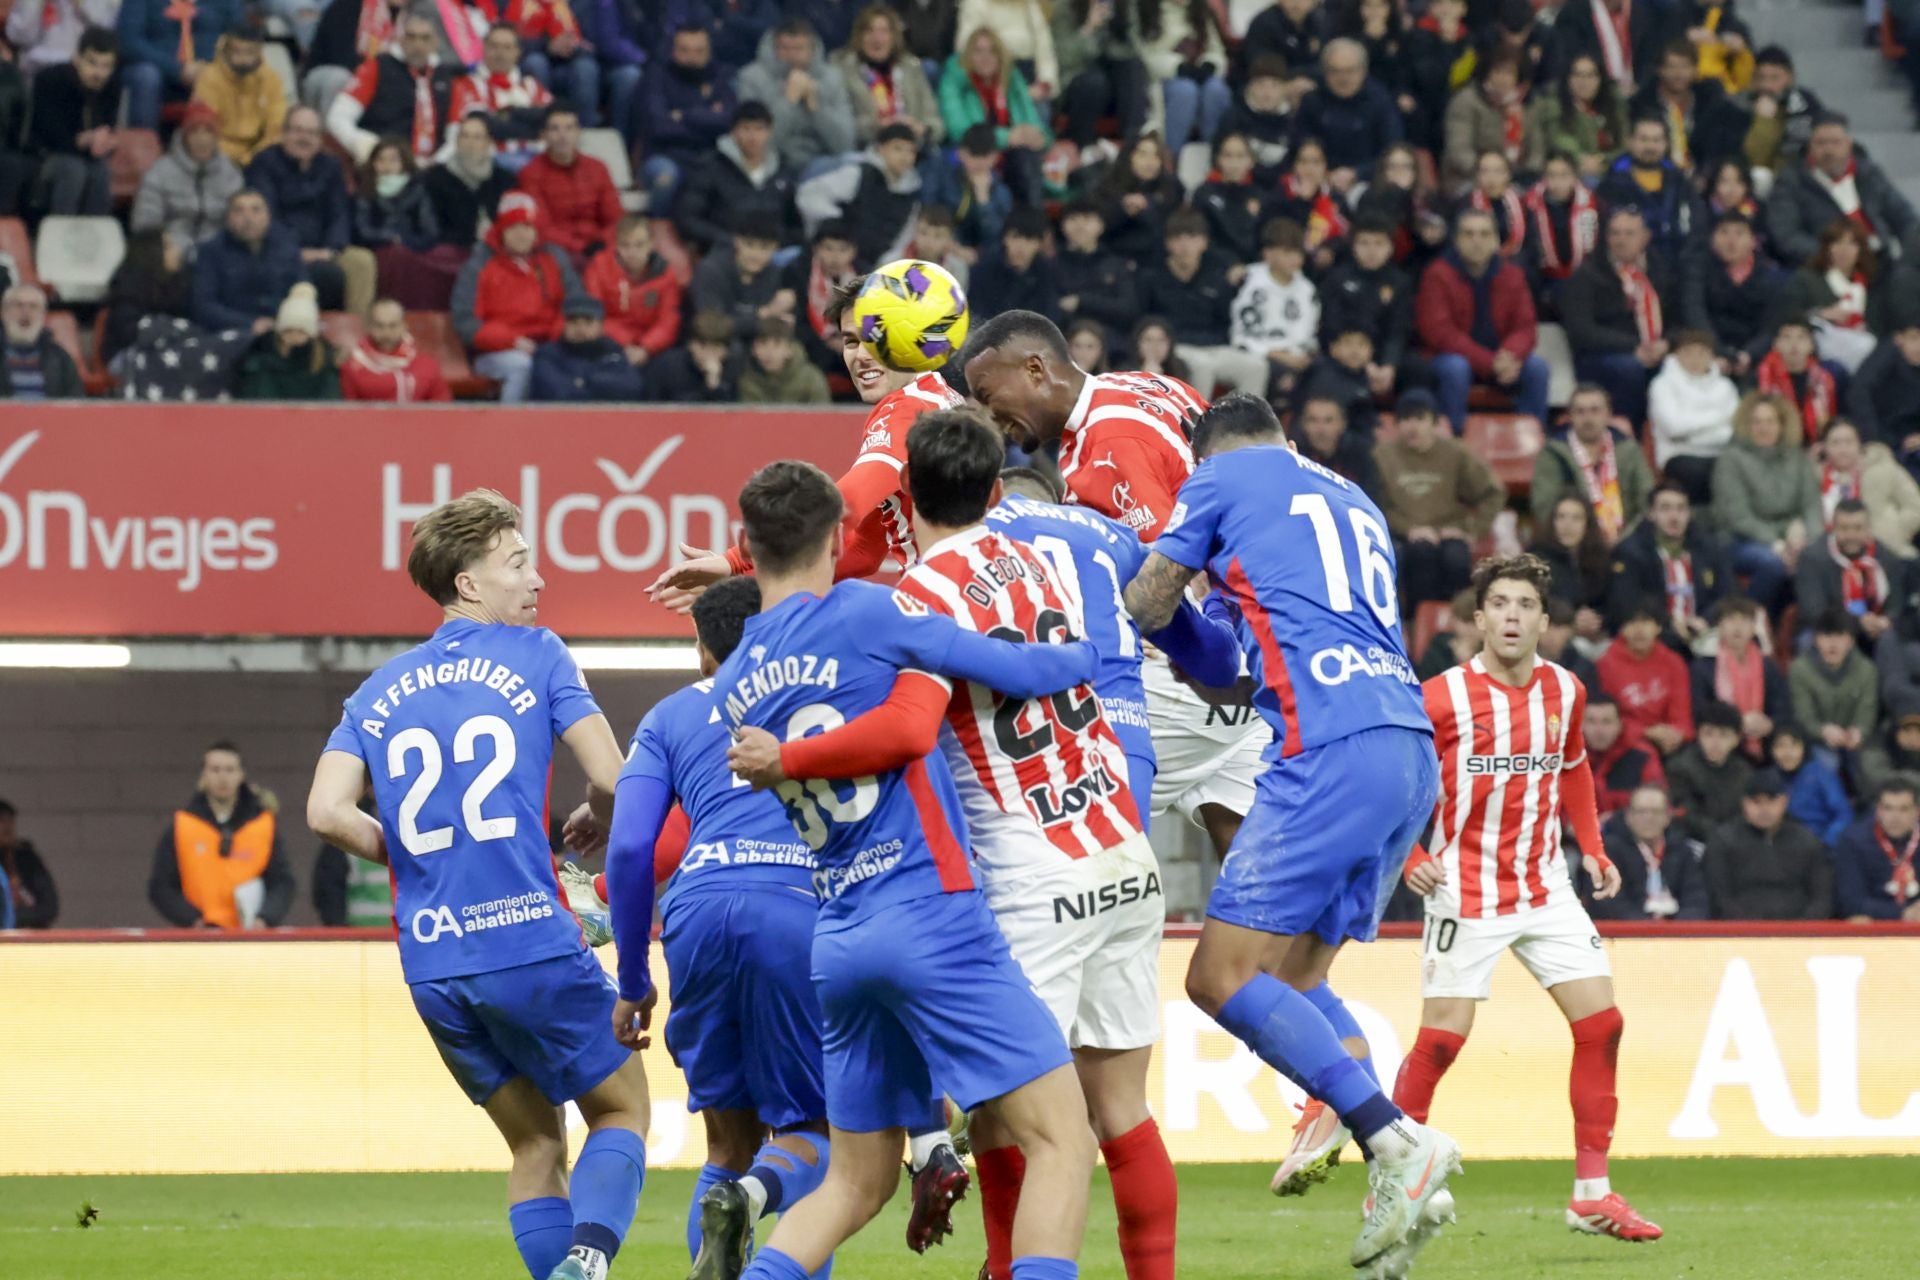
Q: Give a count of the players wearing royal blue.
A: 5